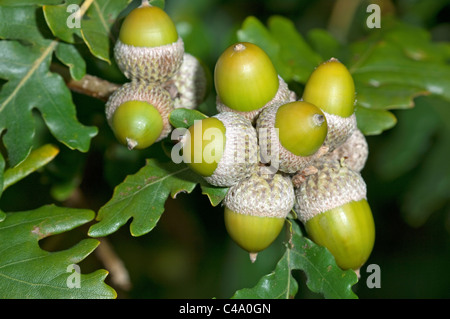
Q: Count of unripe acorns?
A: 8